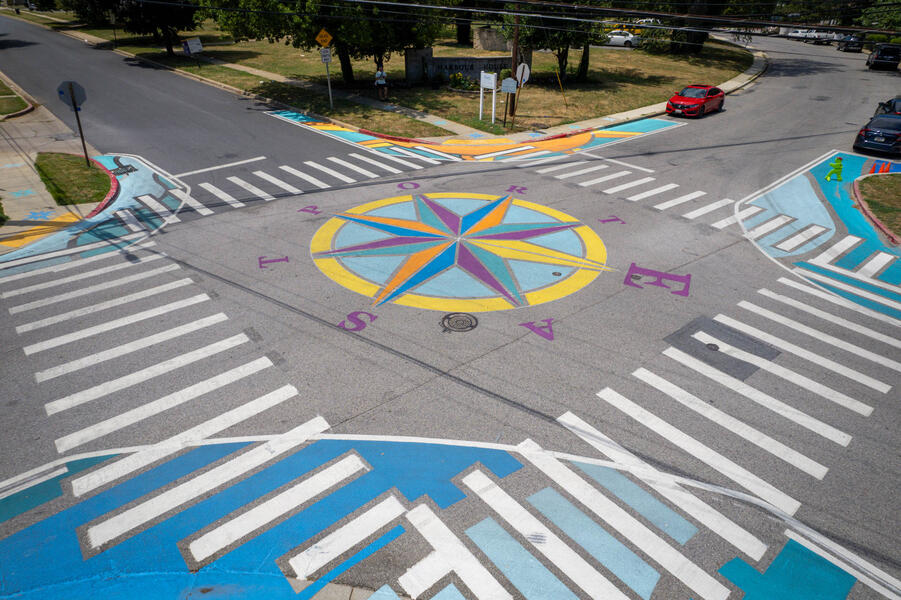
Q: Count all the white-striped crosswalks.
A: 4